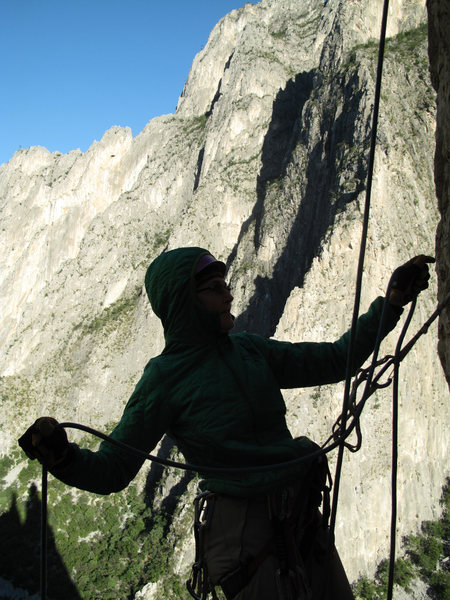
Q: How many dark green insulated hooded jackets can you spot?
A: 1